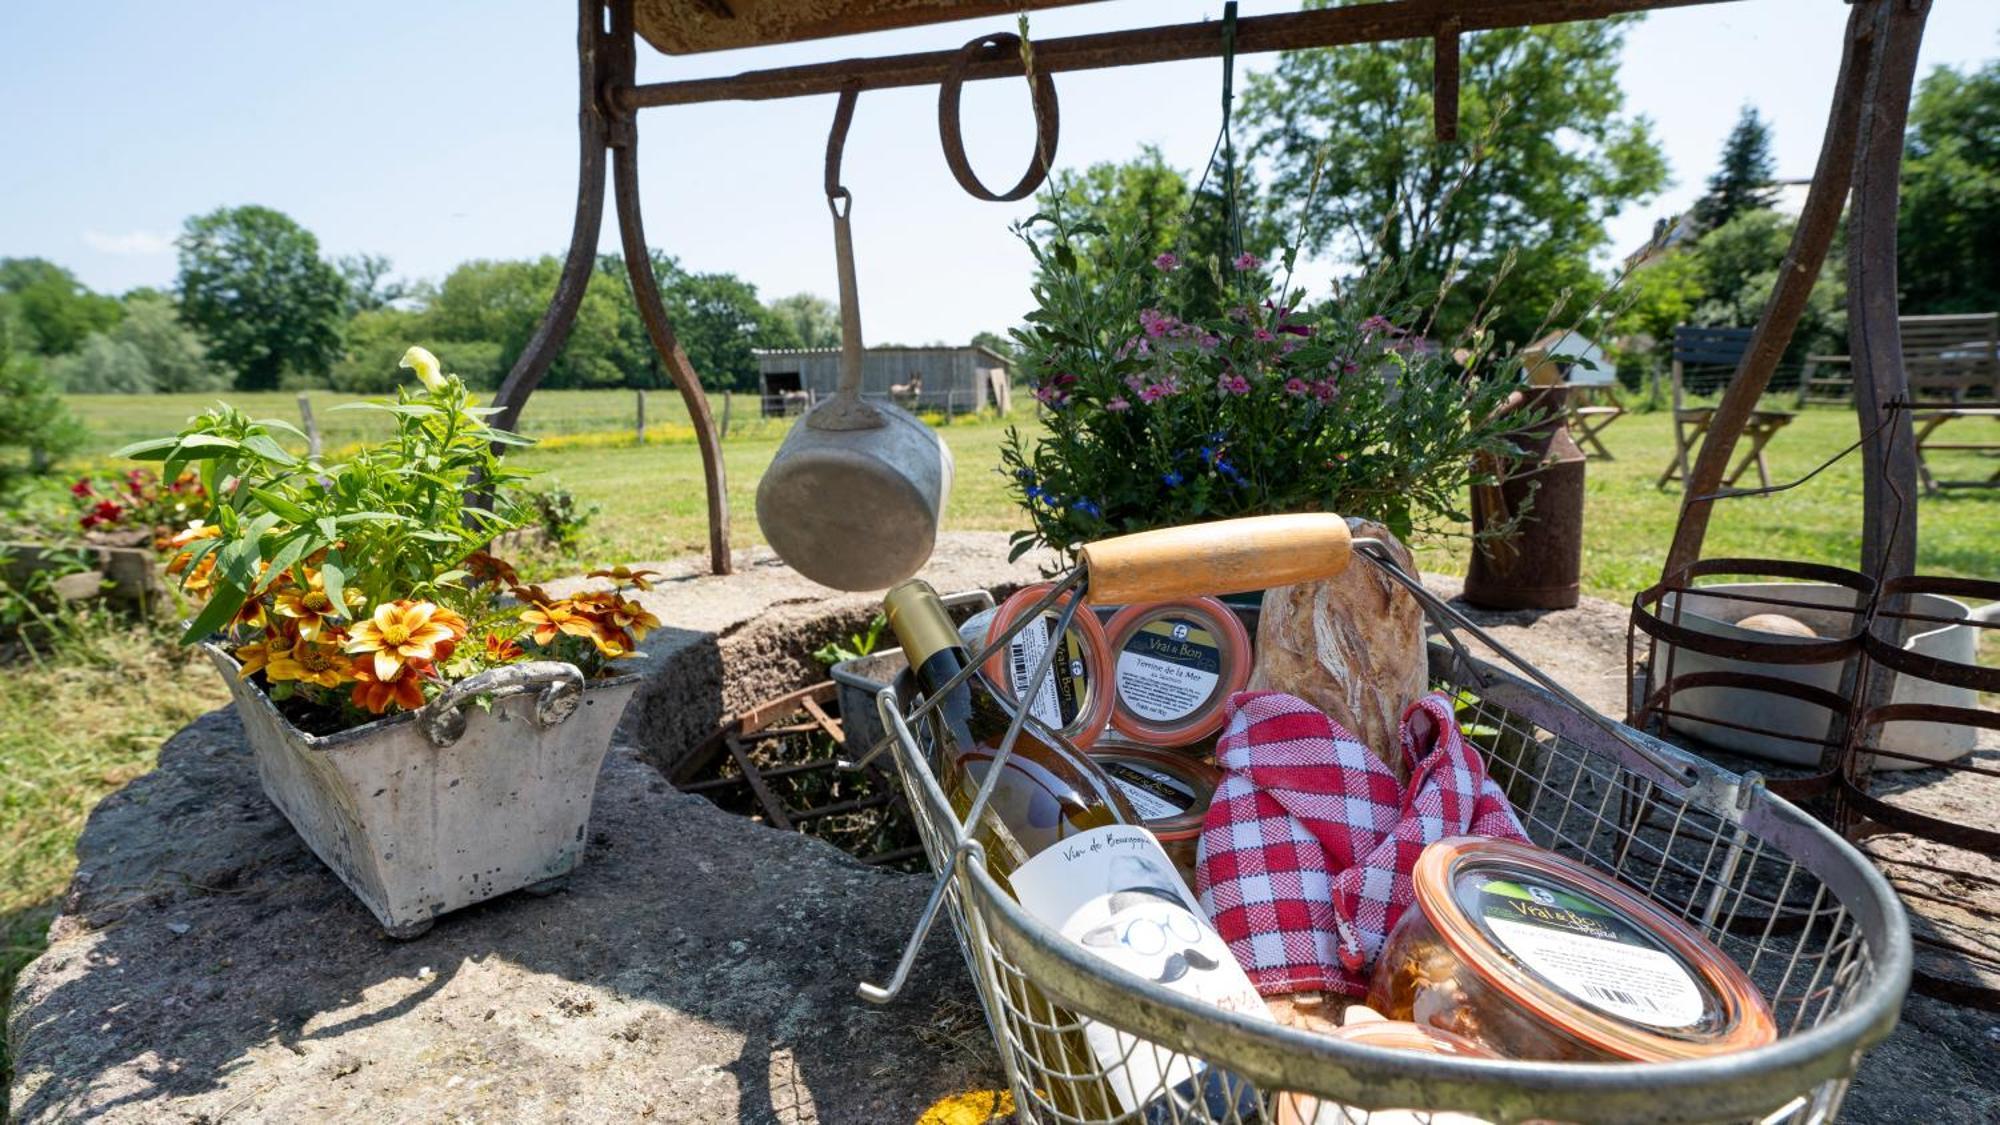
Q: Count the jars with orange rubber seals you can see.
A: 5